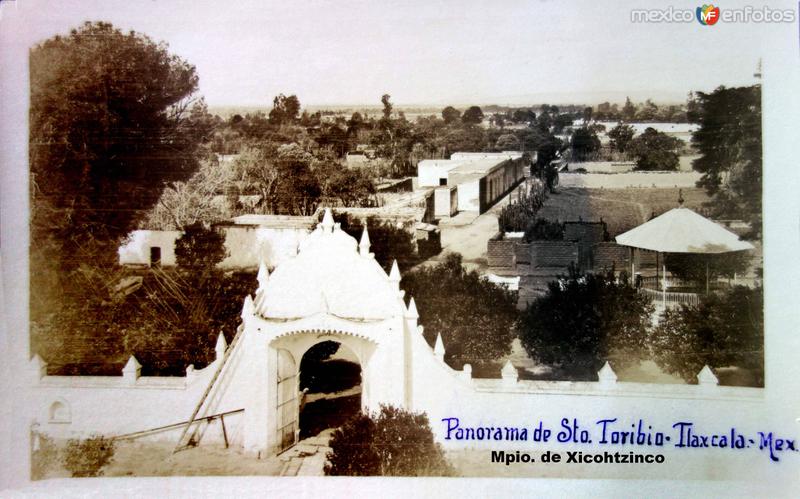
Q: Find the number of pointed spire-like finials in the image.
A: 13